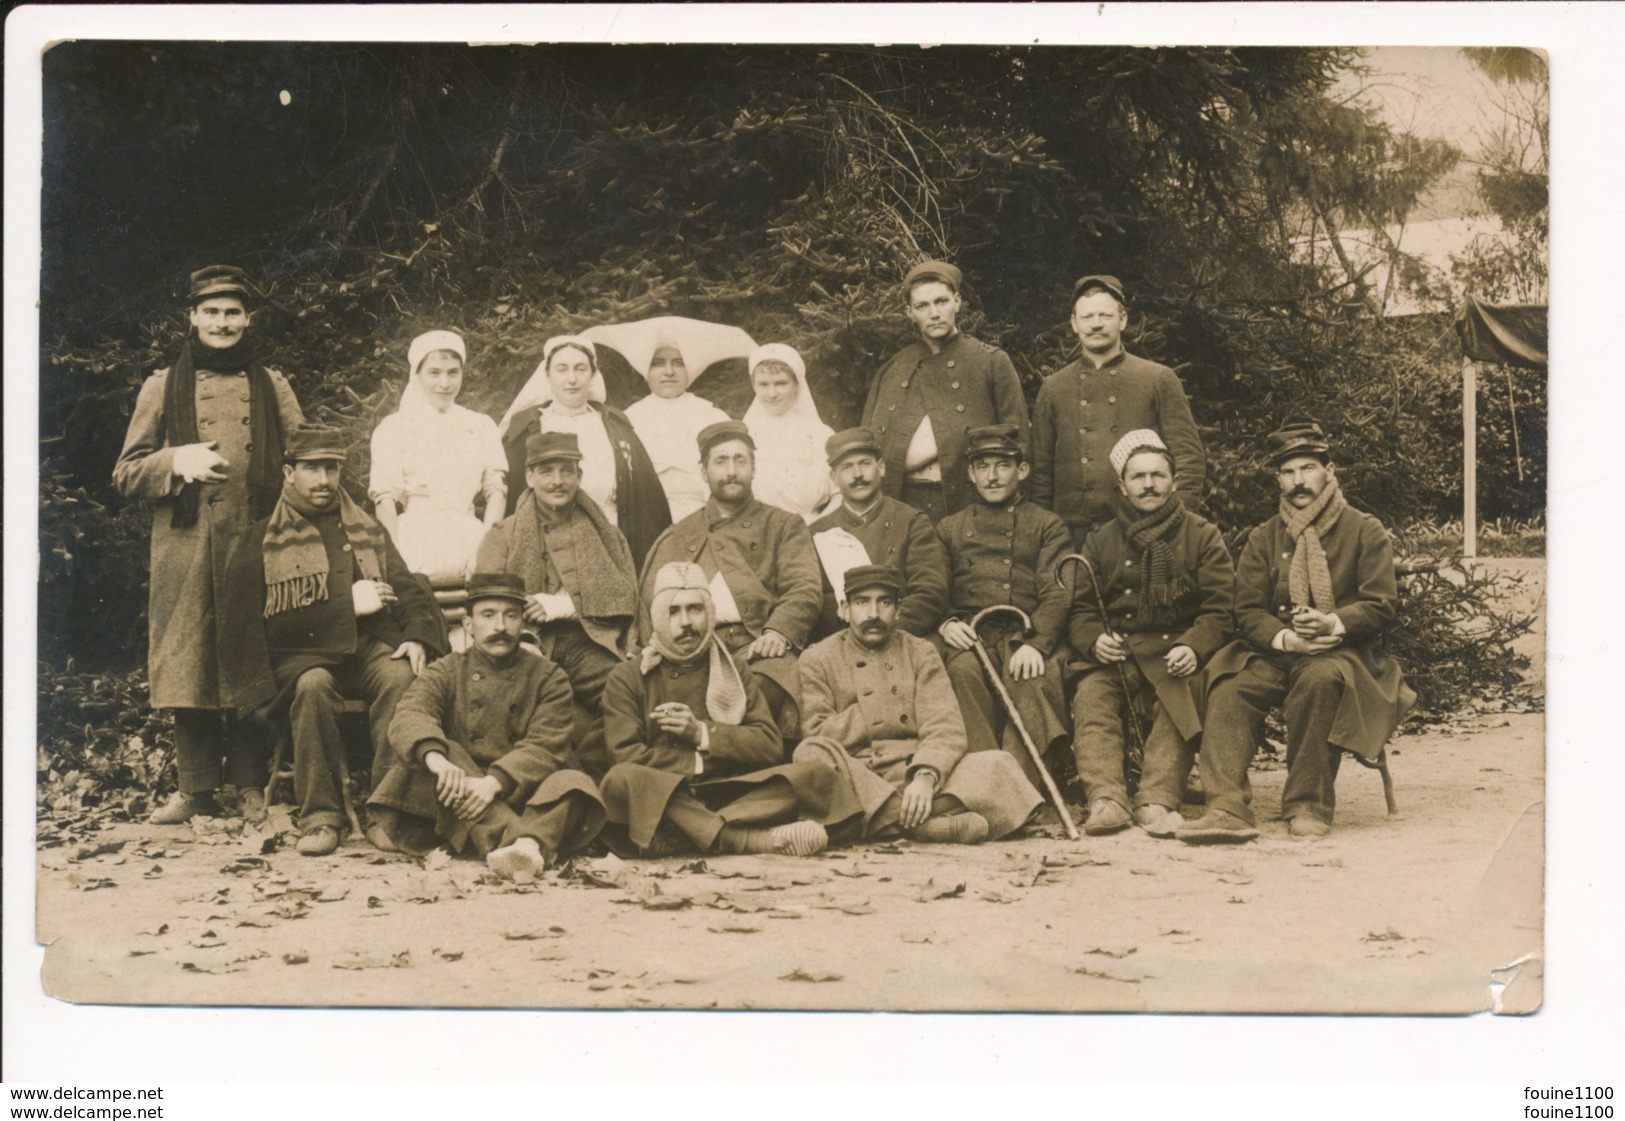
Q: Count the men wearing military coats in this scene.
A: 13